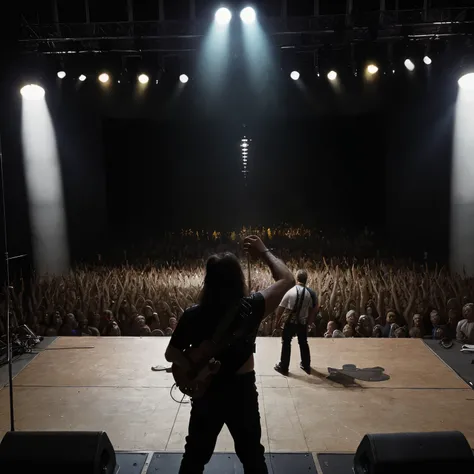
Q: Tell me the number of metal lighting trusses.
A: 1